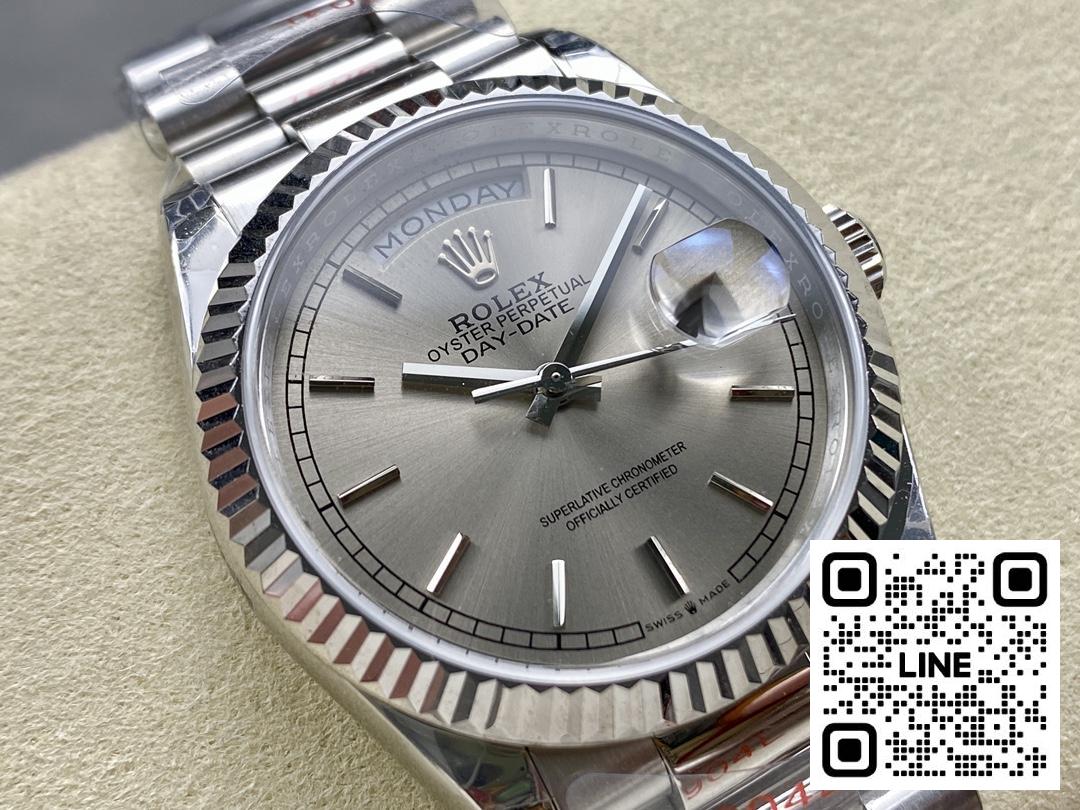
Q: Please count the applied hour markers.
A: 10